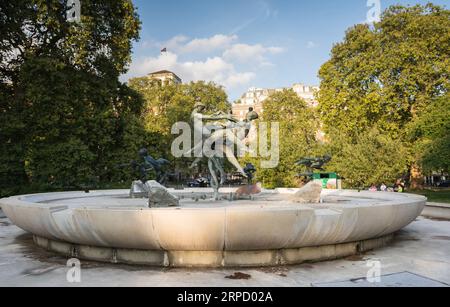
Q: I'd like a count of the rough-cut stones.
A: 4